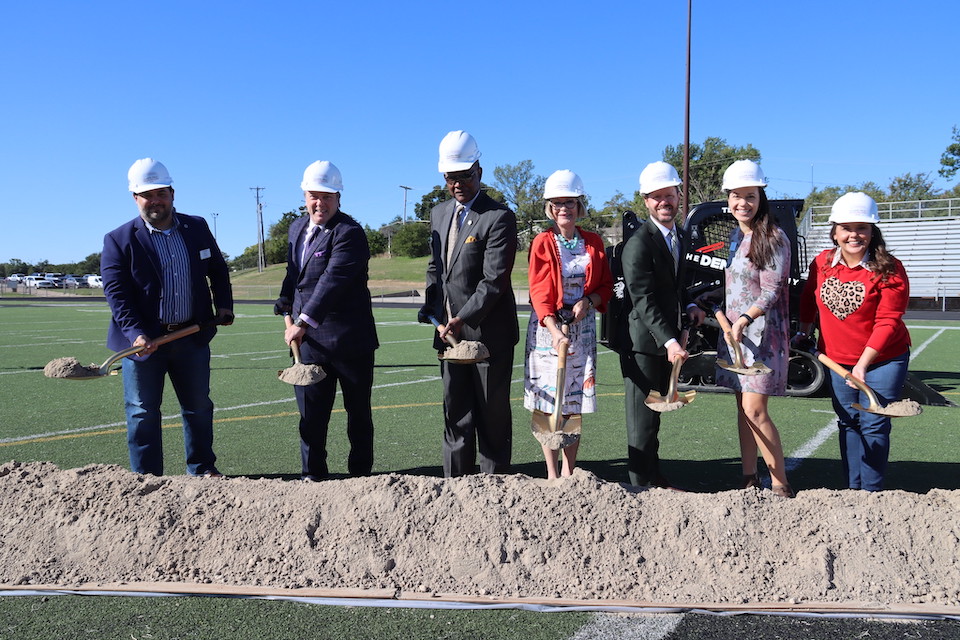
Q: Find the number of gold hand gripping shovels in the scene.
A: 7